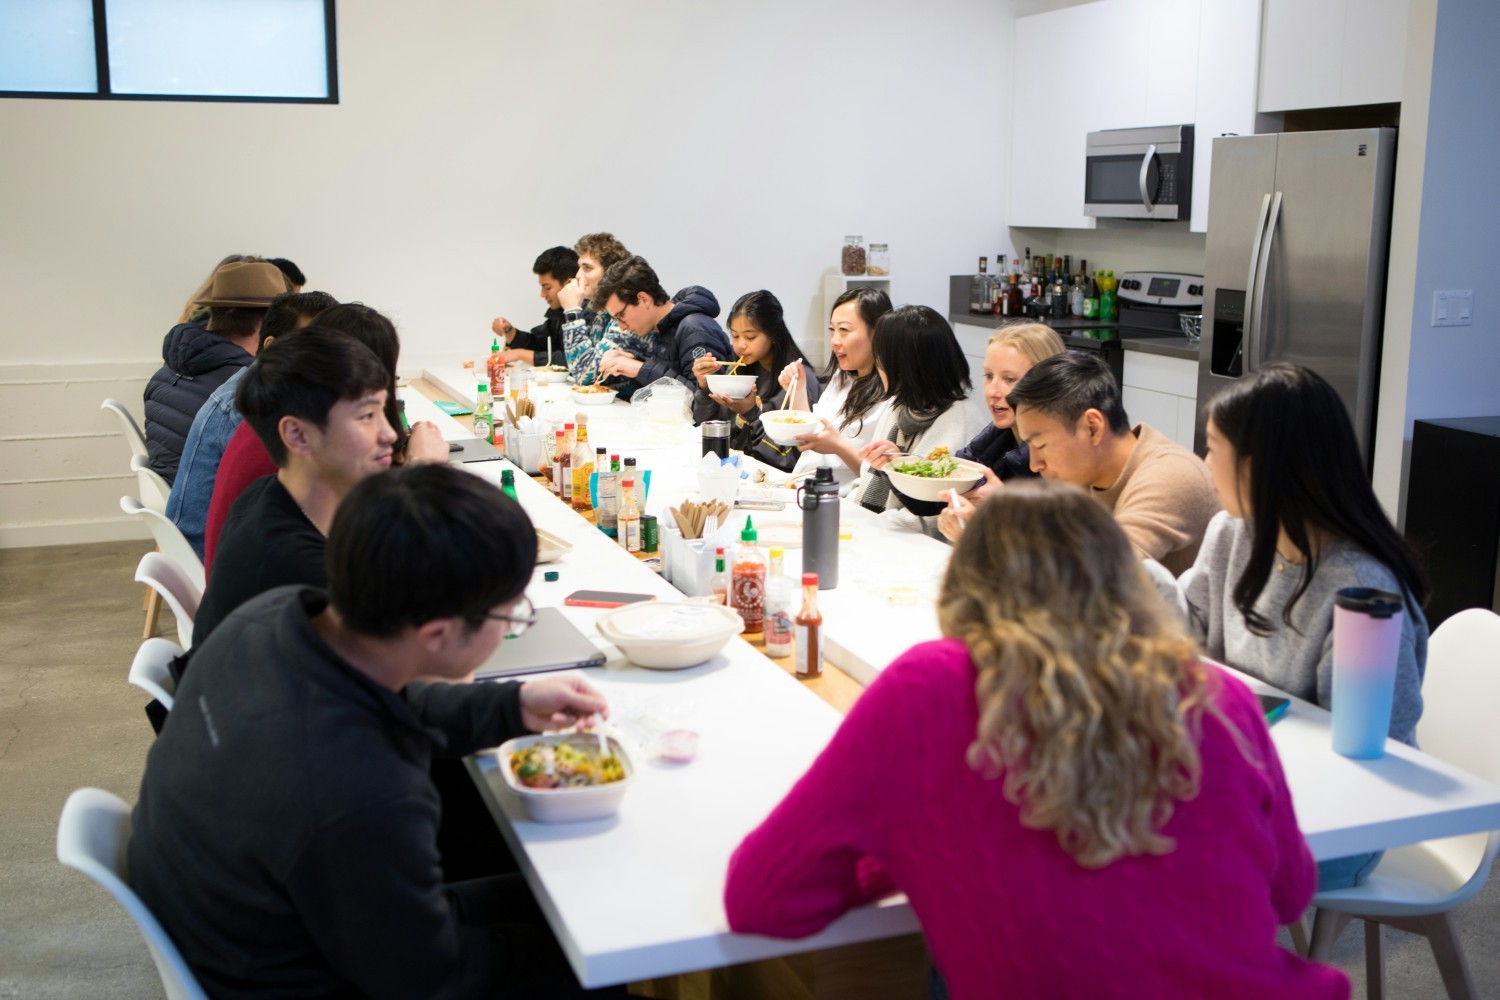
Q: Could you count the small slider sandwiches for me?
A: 0